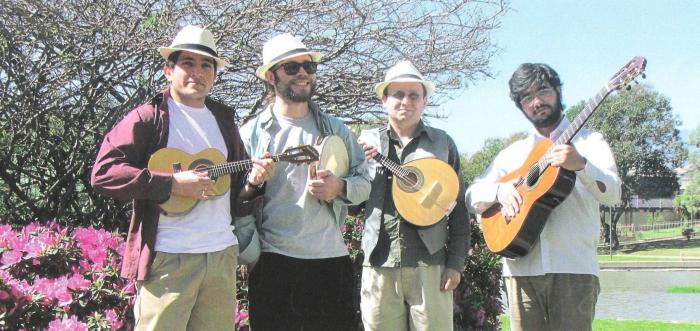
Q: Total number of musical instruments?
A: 4